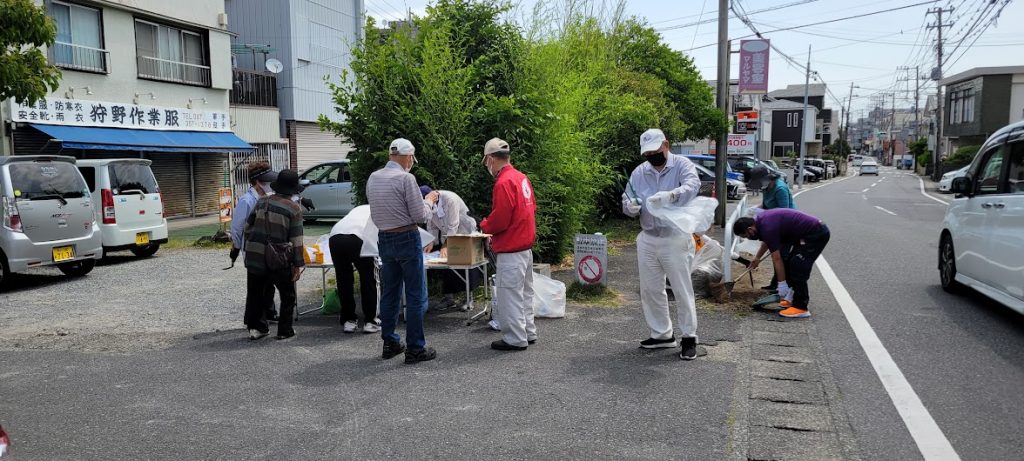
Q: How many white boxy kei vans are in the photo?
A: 1